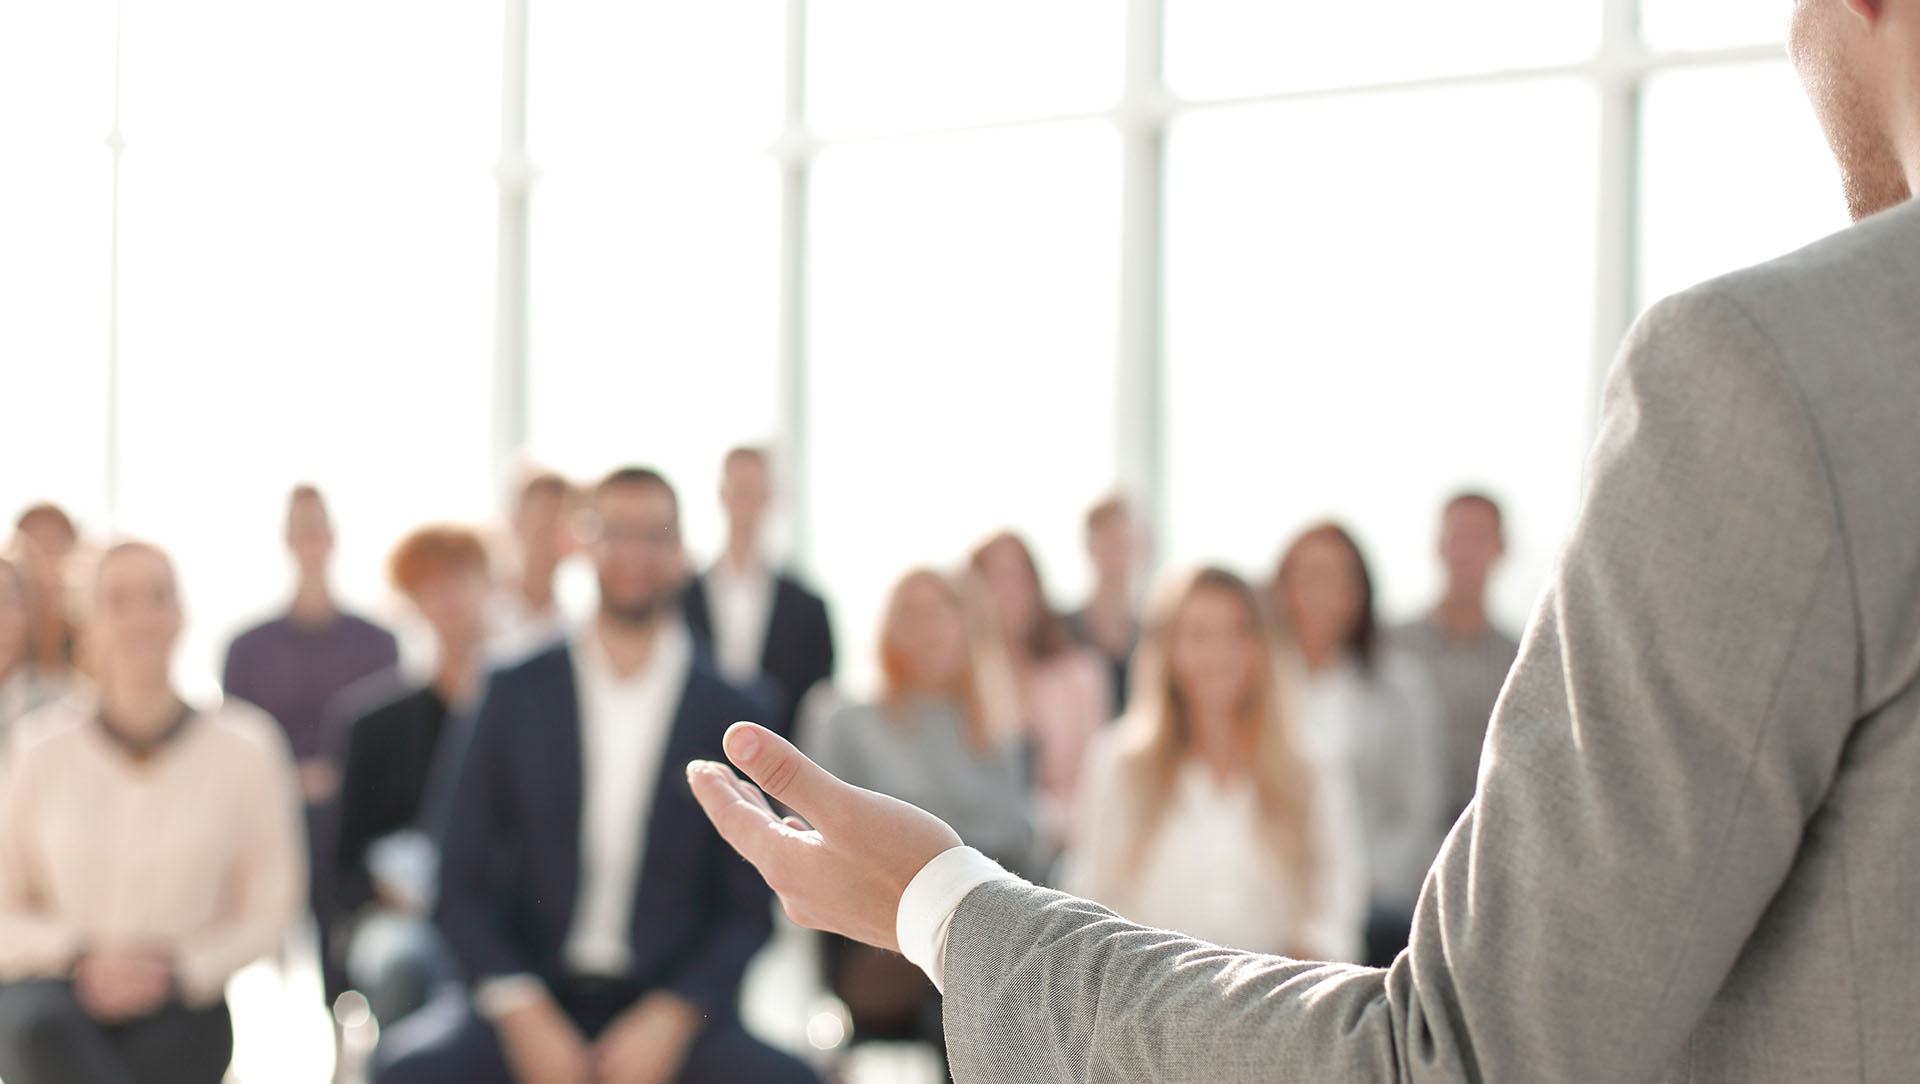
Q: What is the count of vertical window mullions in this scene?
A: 5